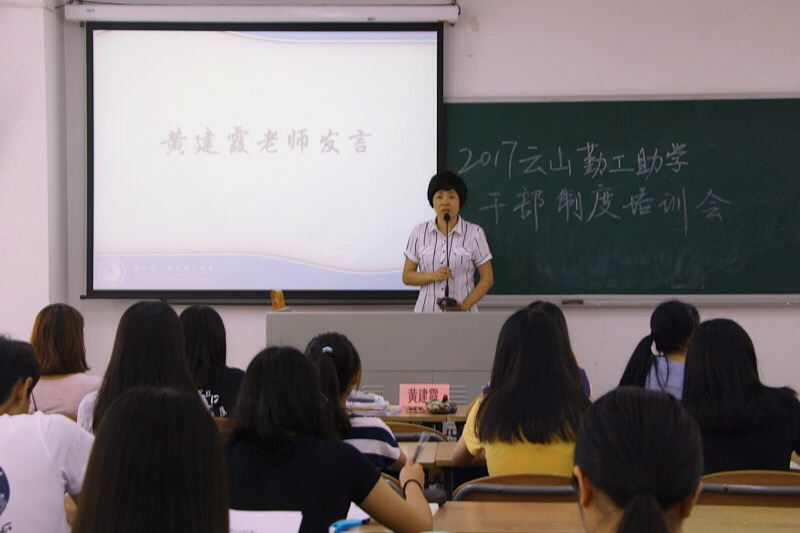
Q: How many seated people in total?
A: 12